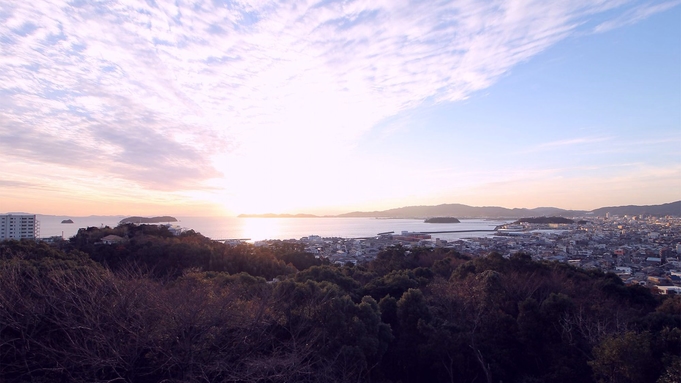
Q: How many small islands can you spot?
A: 3